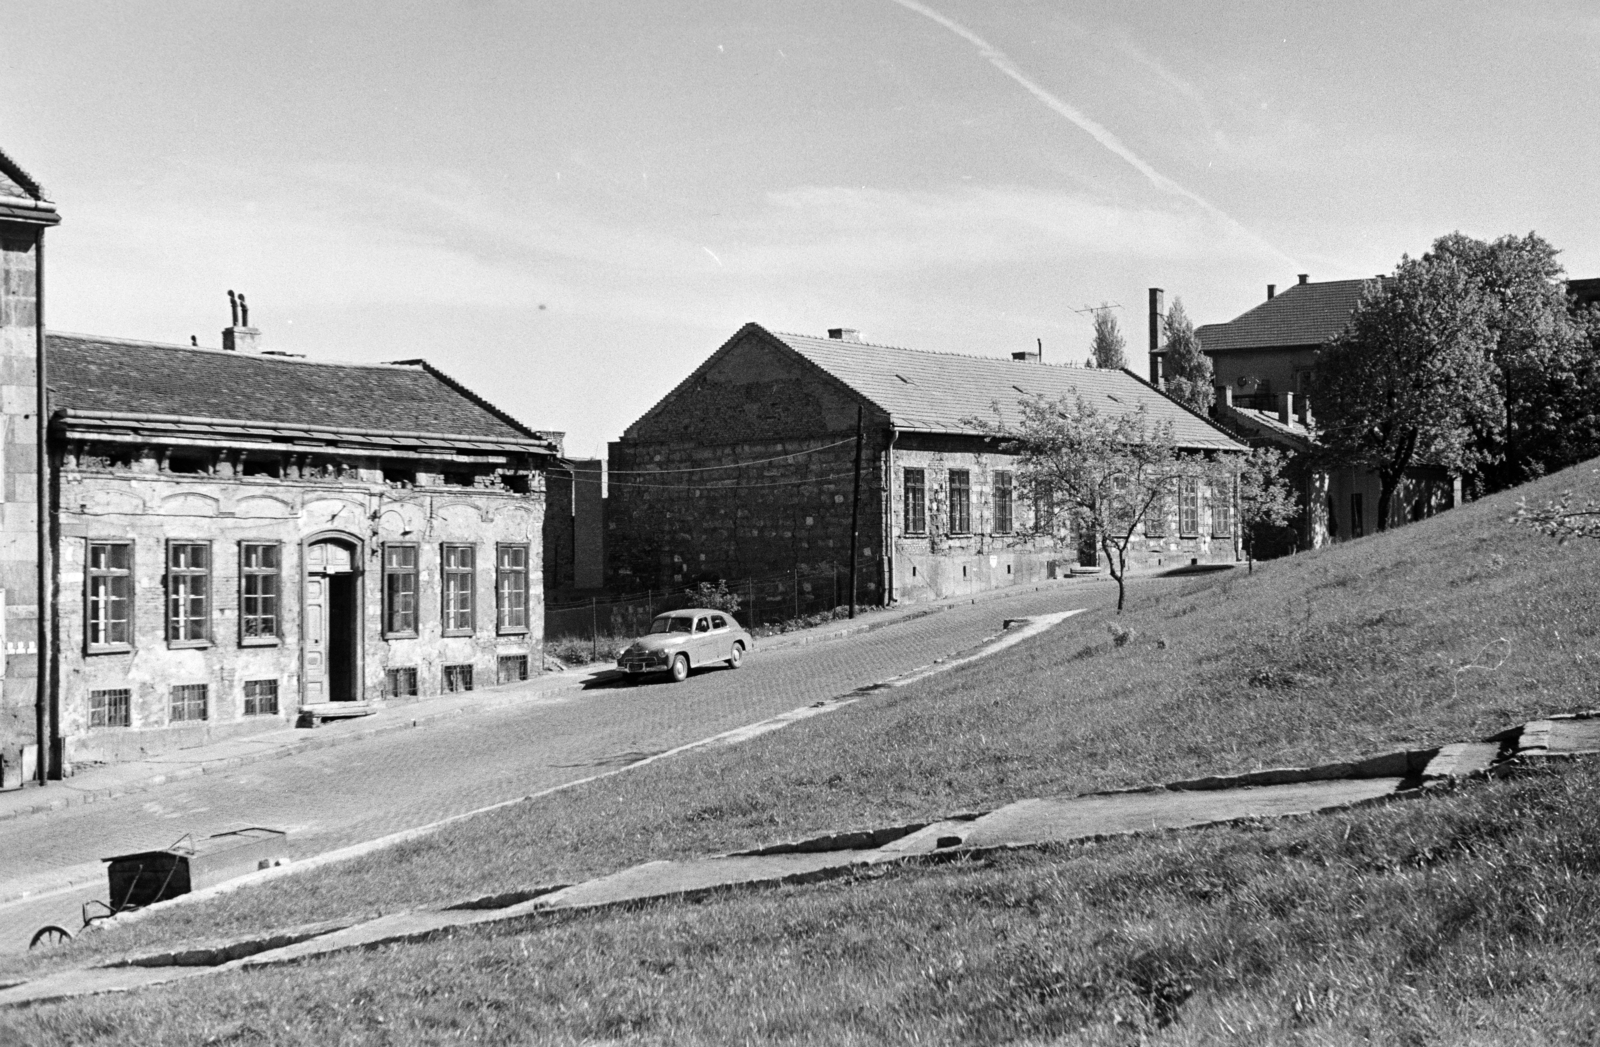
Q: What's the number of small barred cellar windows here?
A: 6